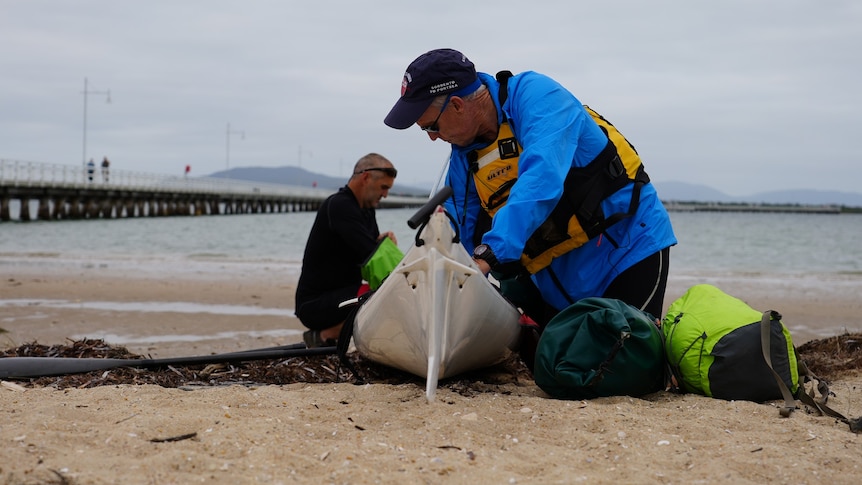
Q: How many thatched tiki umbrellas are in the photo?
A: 0